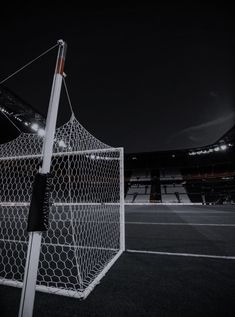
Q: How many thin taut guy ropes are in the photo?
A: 3